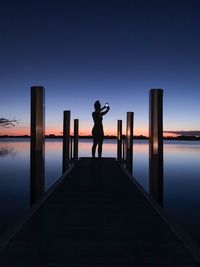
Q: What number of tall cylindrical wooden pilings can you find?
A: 6